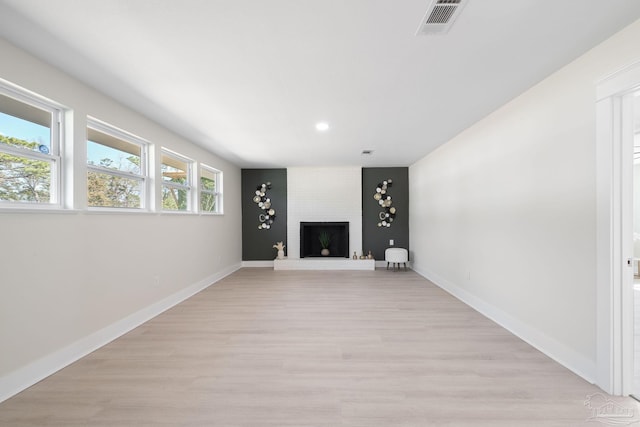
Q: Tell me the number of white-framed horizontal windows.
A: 4